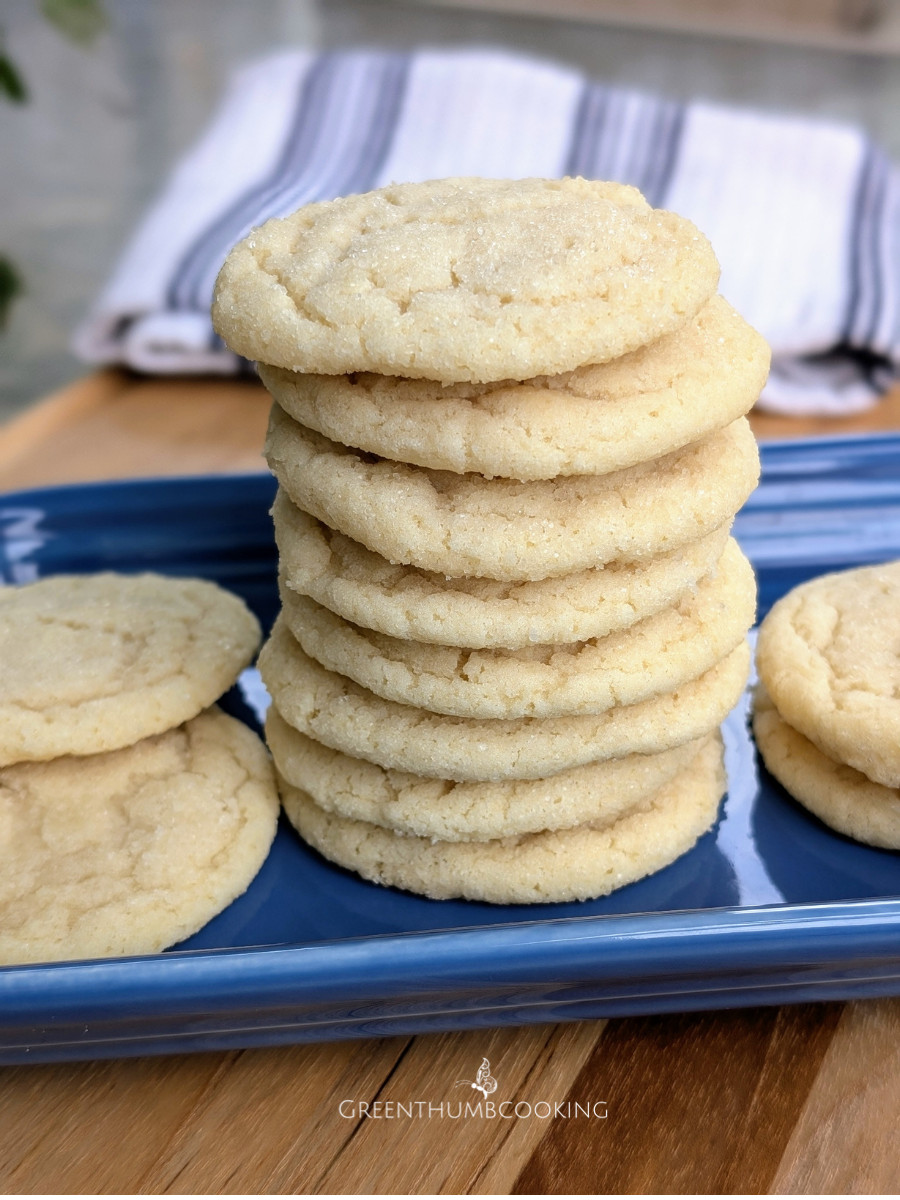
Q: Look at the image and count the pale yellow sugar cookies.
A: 12